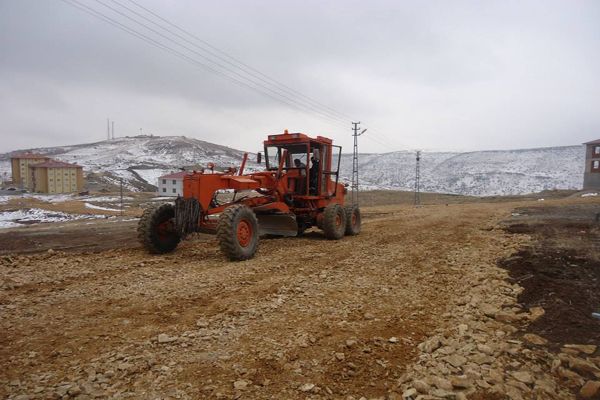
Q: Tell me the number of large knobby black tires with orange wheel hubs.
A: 4